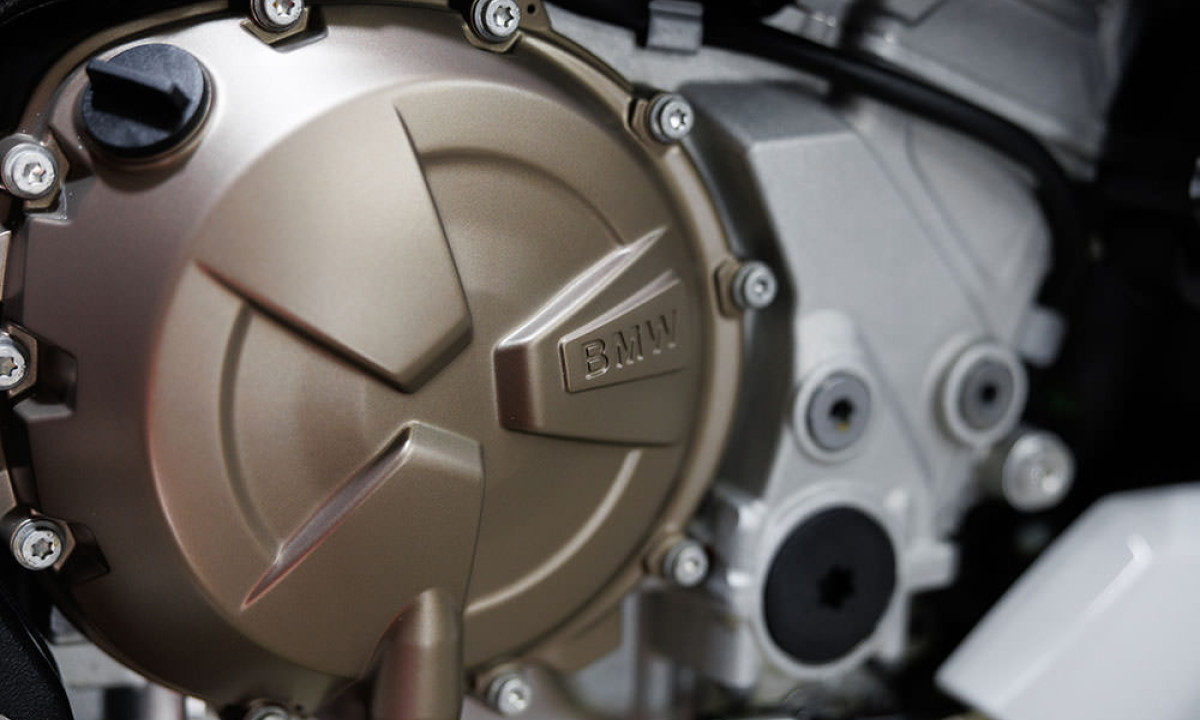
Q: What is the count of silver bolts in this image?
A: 13